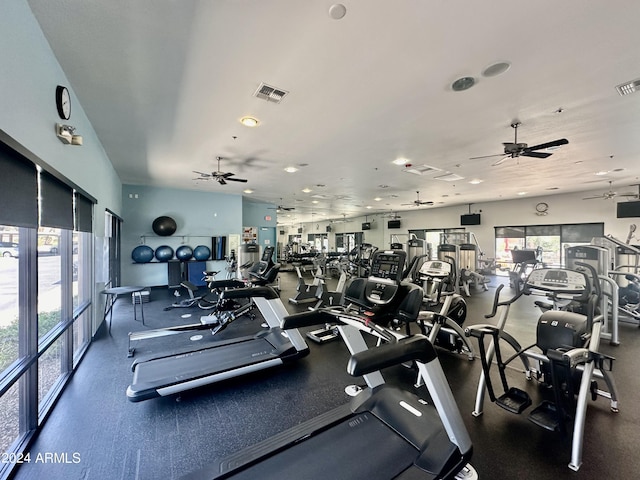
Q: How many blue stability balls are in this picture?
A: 4